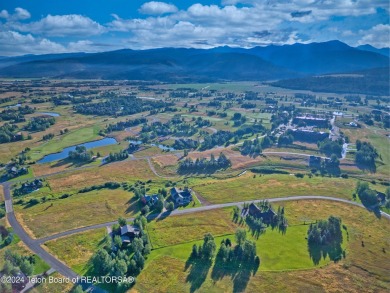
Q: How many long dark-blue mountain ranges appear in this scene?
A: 1